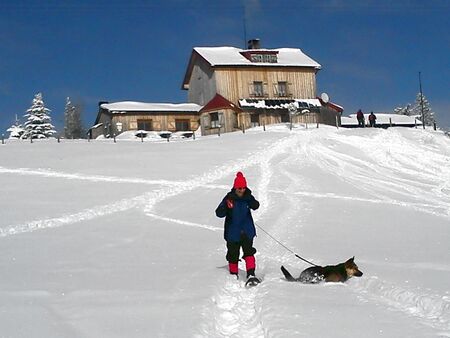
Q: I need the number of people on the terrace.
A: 2